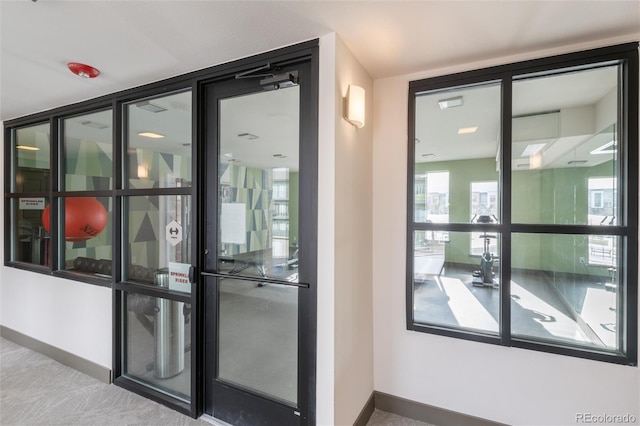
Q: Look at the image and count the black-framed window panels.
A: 11